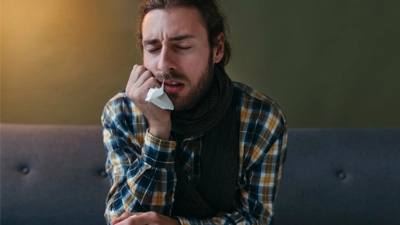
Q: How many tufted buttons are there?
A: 3